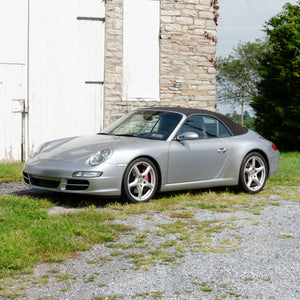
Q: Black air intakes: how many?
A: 3